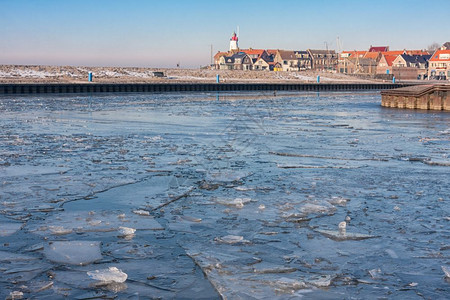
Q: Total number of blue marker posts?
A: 4